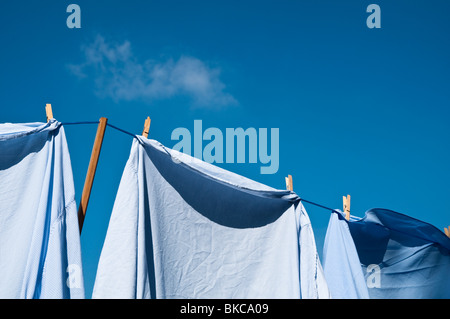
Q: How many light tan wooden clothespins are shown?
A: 5